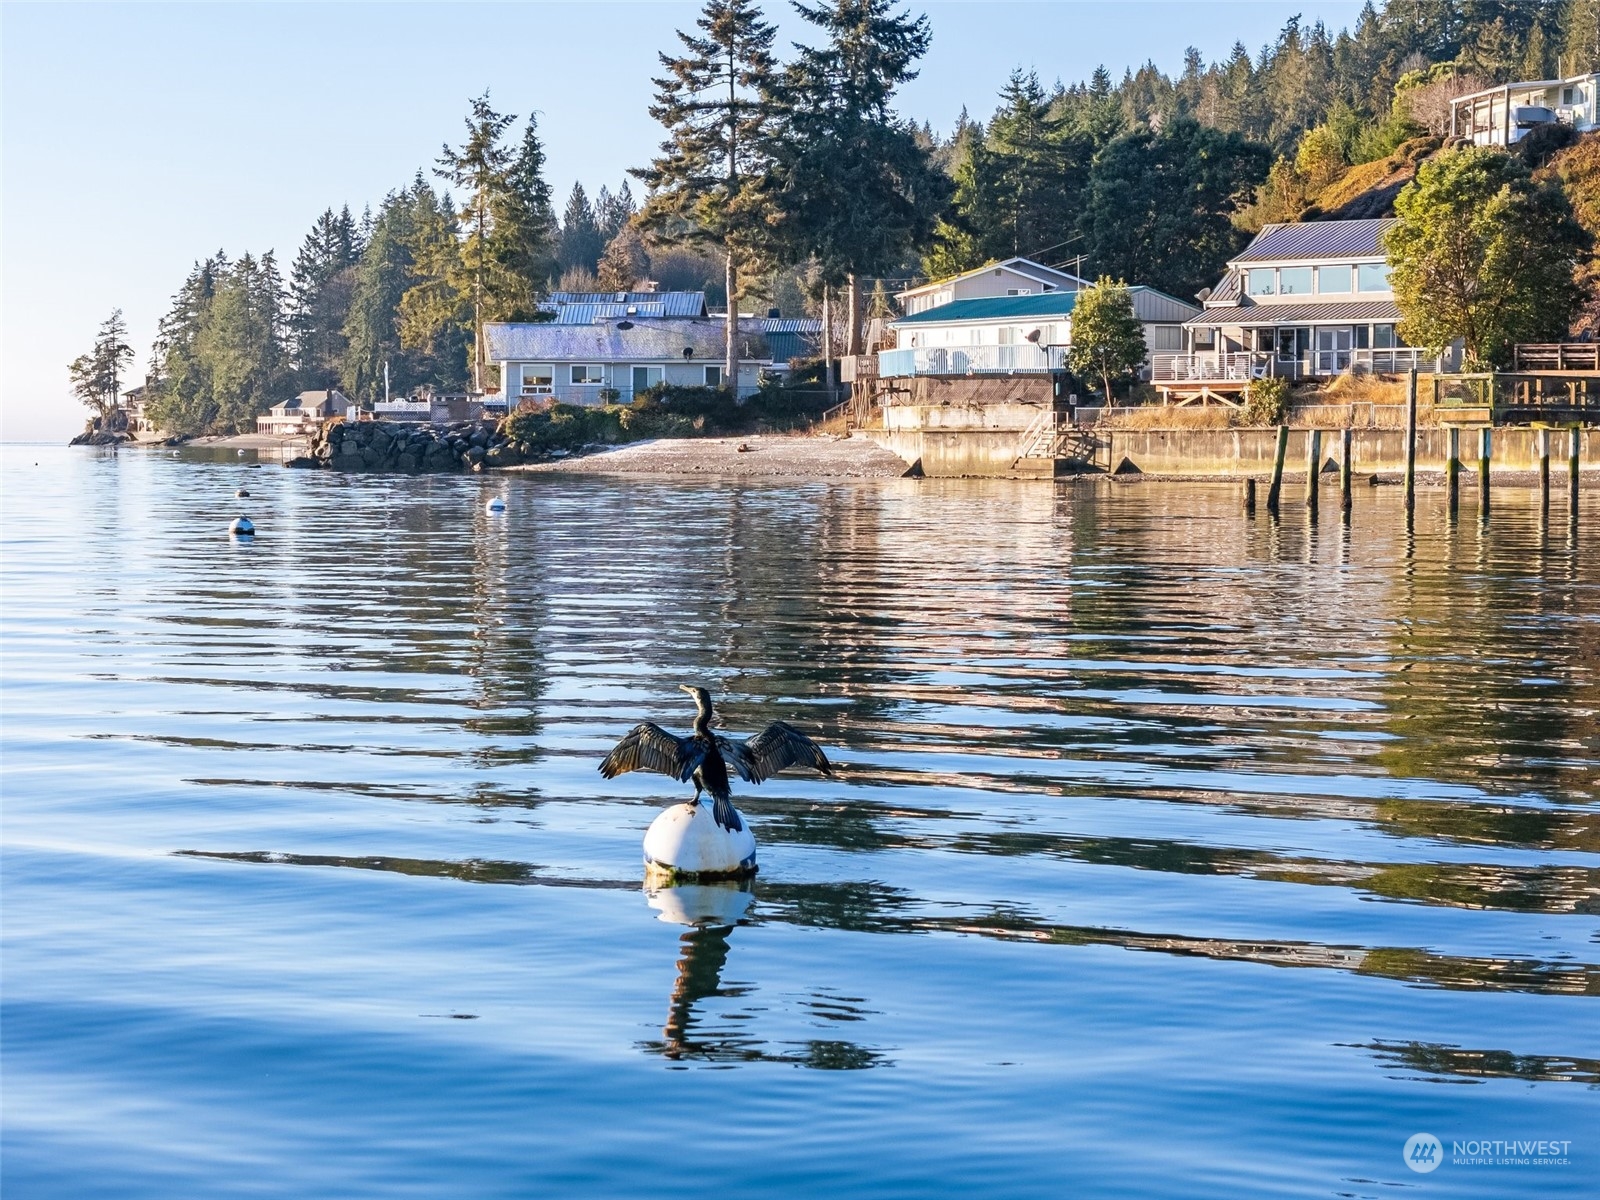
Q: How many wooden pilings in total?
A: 9